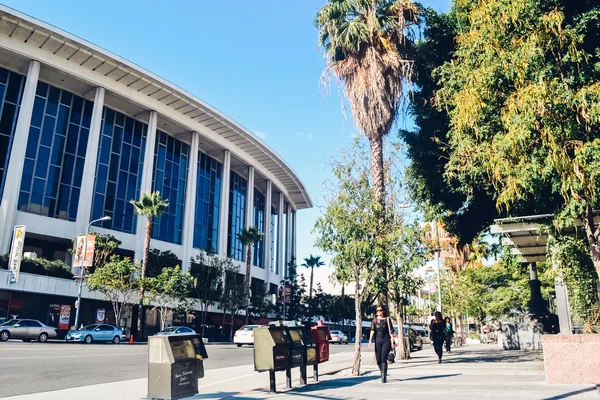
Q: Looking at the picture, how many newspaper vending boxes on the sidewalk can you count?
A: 5